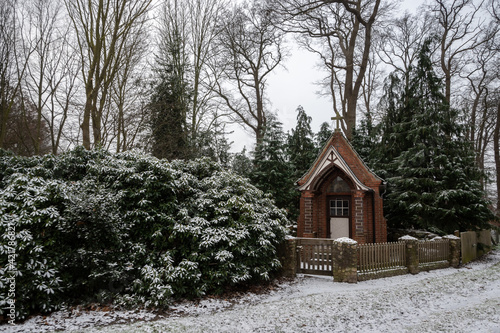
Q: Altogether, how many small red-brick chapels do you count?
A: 1